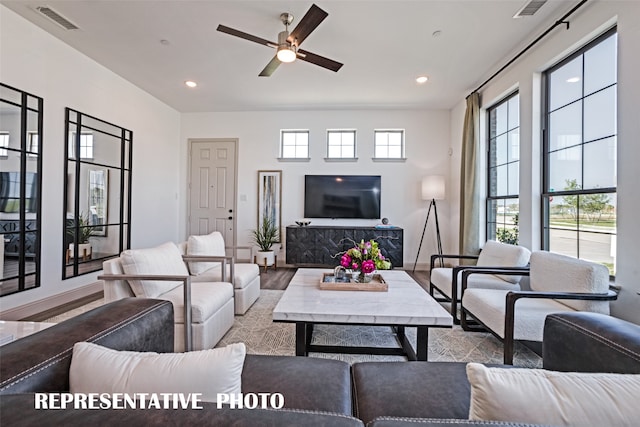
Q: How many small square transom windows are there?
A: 3